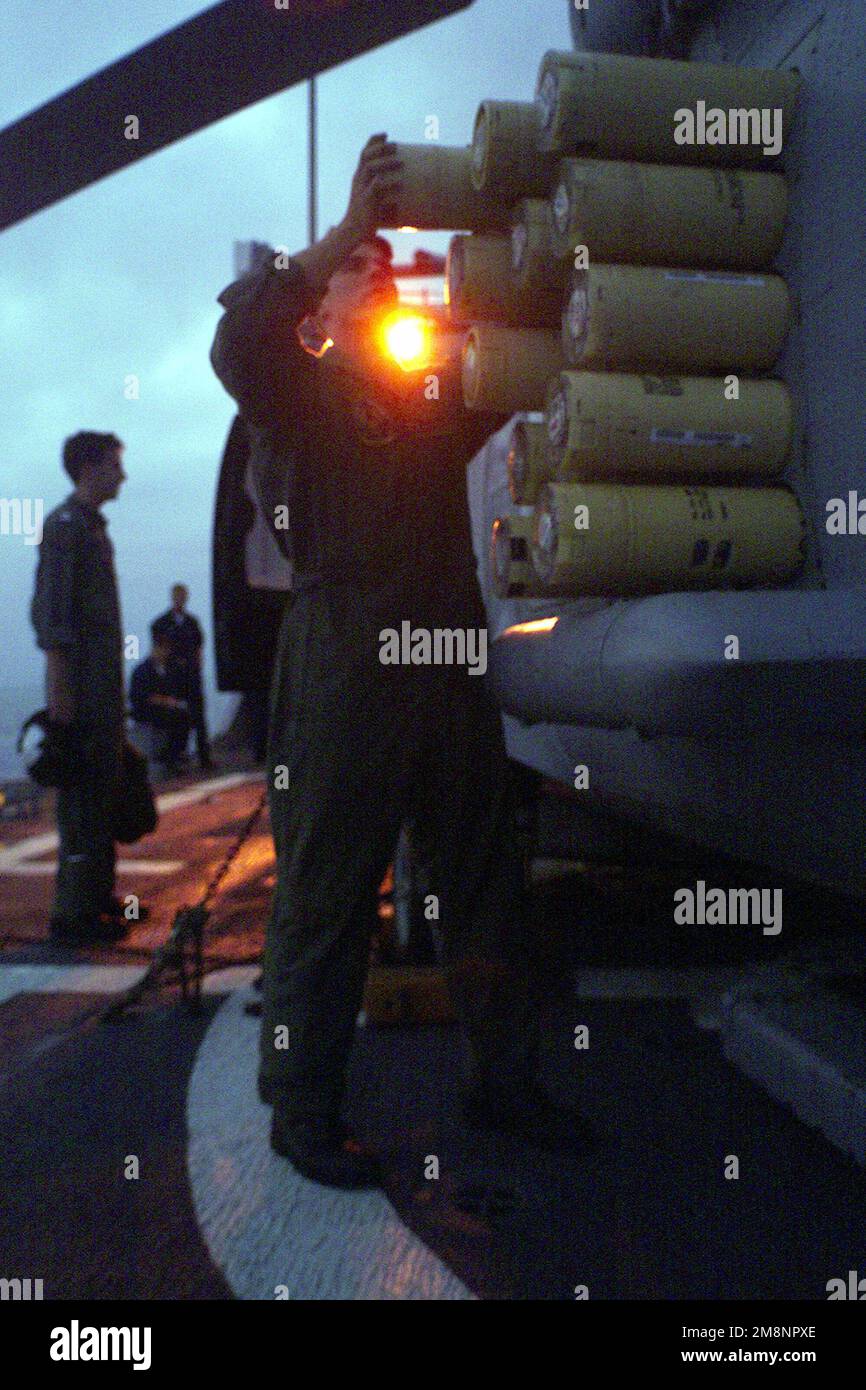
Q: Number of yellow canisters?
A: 12